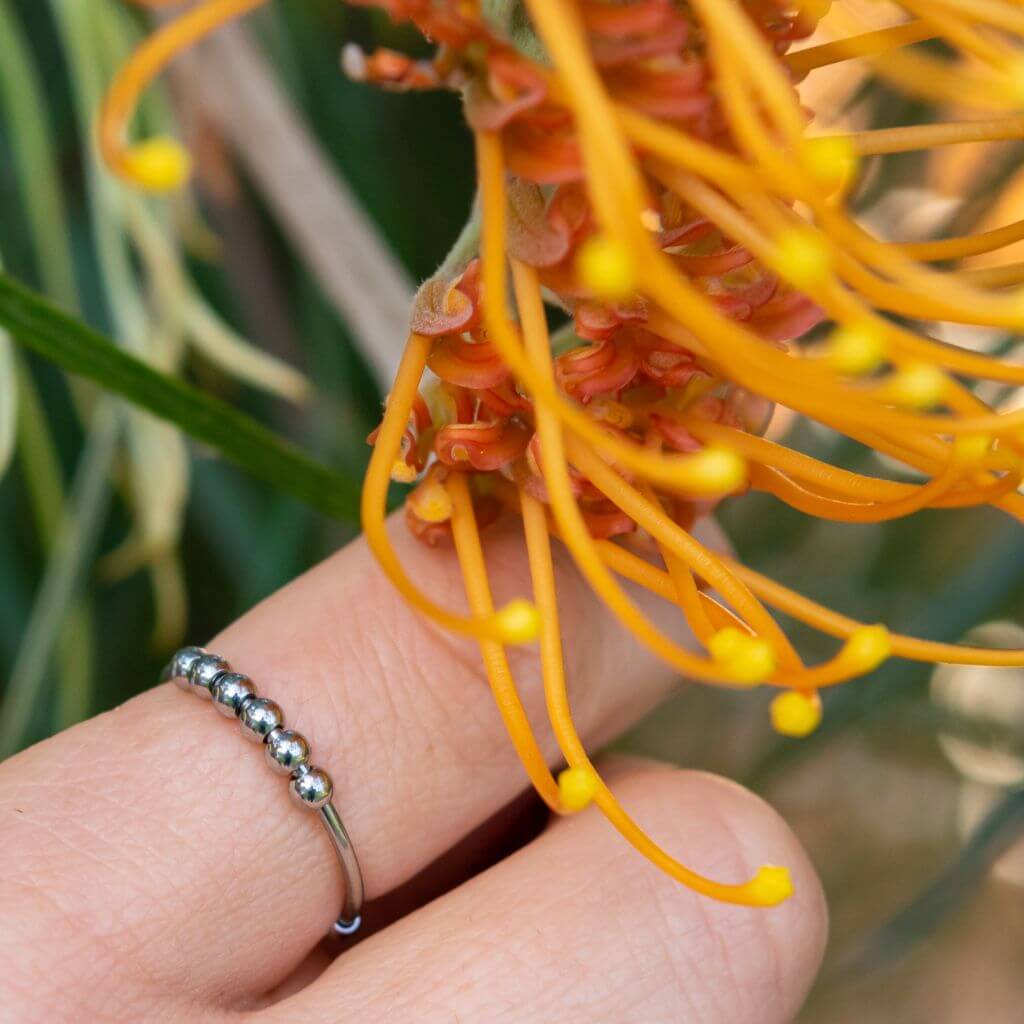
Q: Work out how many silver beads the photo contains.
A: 6